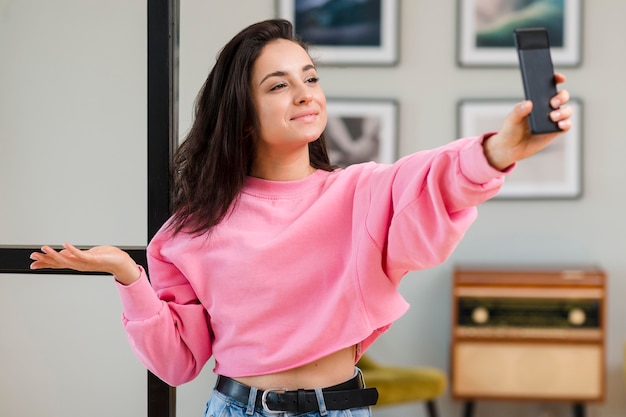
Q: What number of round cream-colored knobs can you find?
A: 2